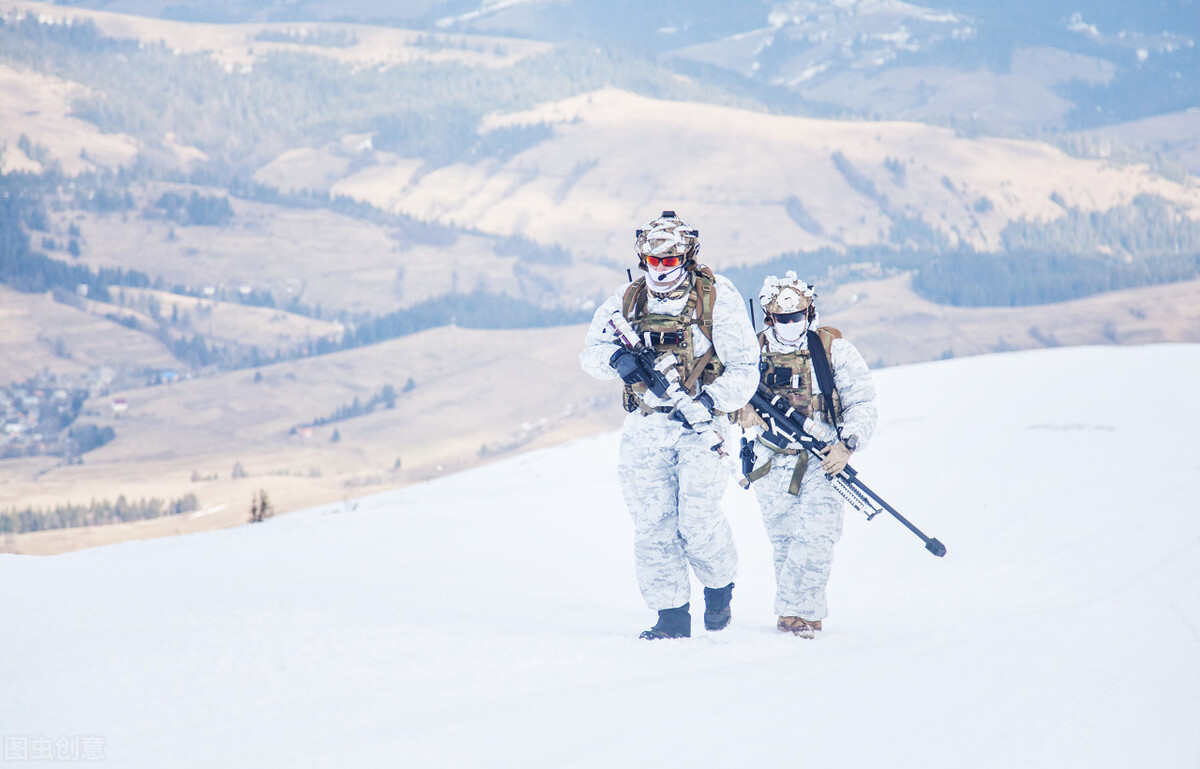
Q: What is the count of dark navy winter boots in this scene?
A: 2